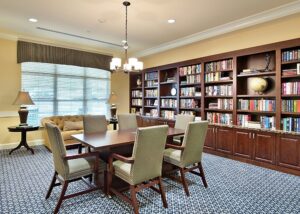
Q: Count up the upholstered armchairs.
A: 6